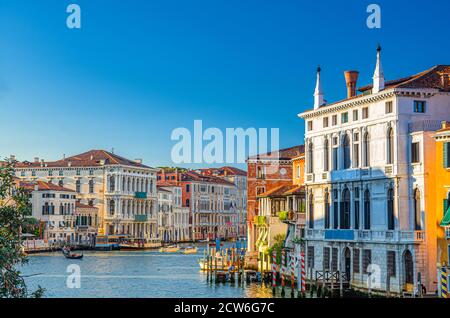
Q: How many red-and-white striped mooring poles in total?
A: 4